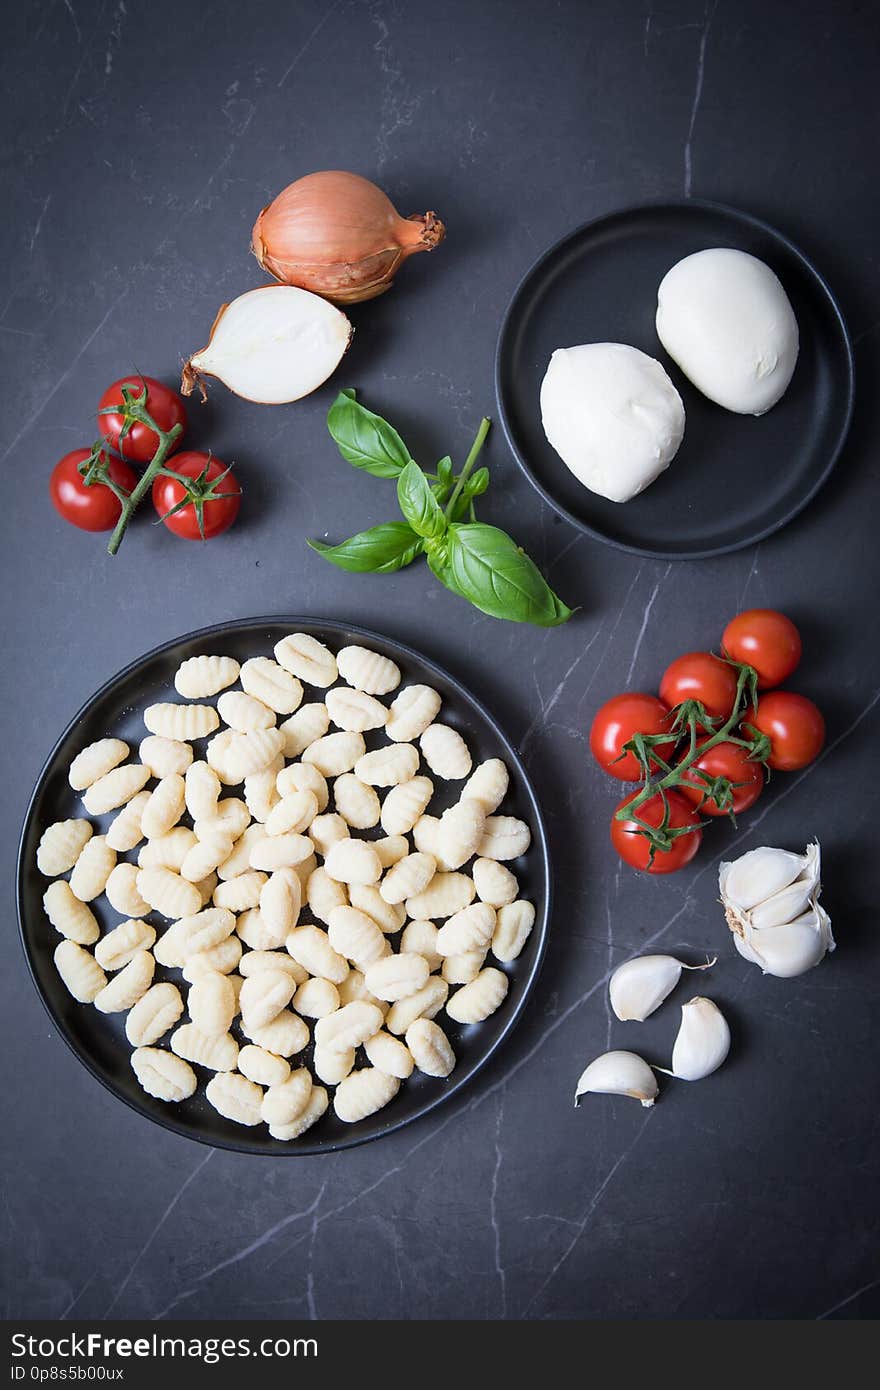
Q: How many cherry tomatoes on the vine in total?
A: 9